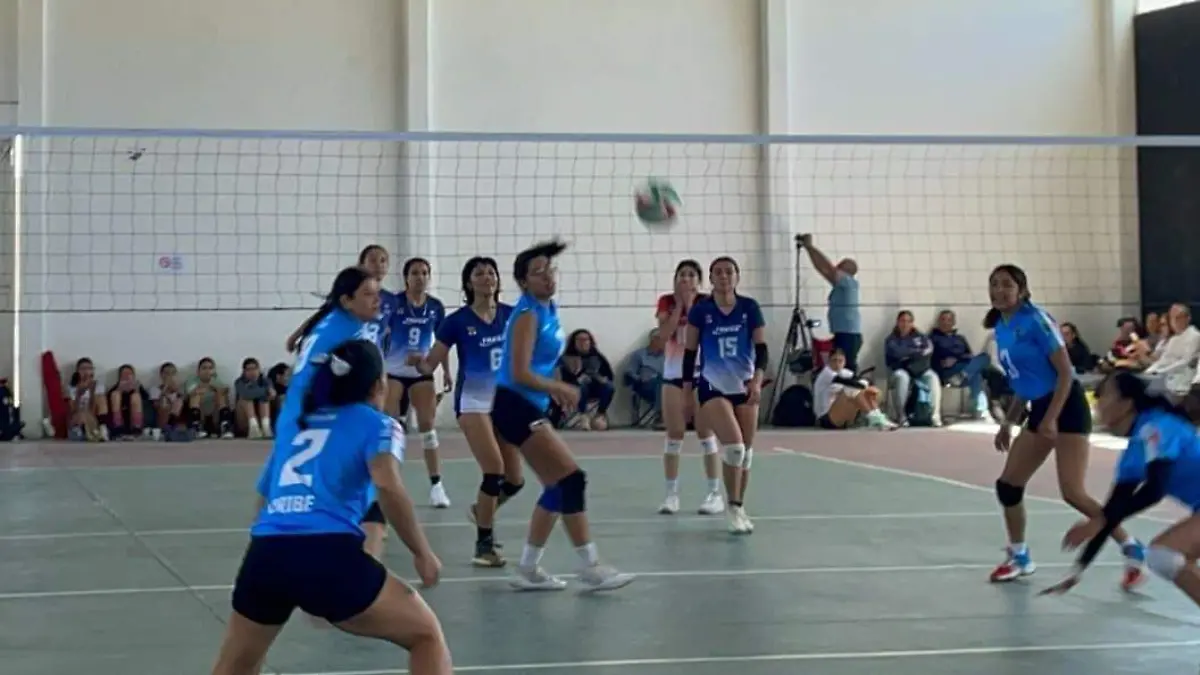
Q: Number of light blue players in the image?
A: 5